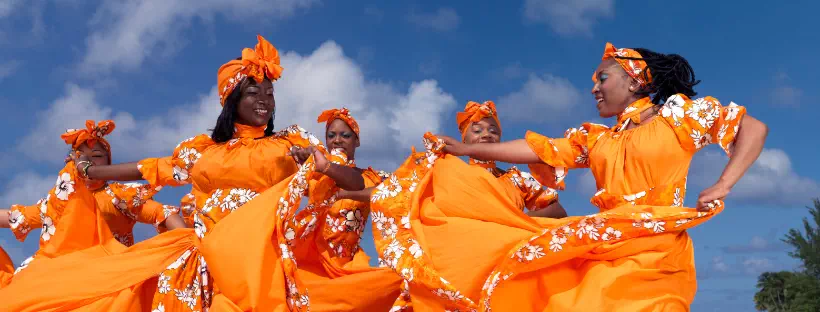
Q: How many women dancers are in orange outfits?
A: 5